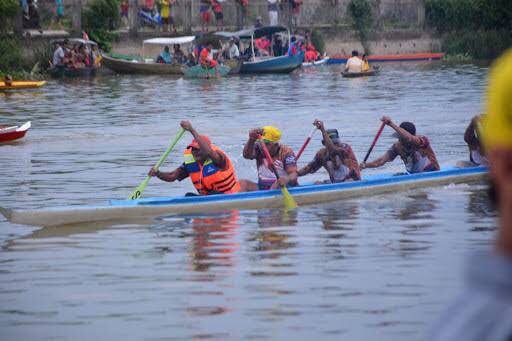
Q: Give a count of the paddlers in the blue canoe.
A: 5